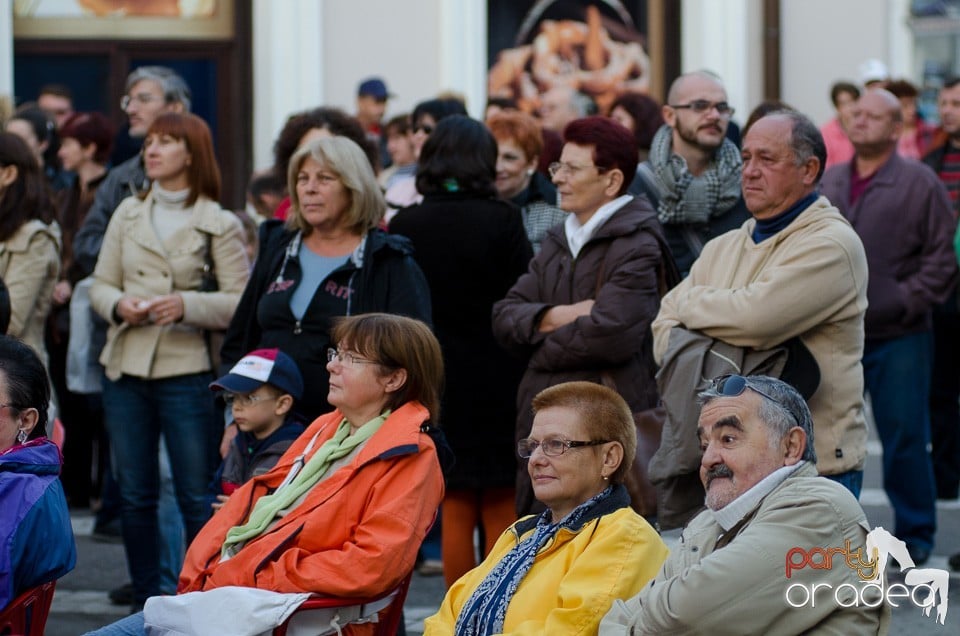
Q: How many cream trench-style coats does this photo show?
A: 2